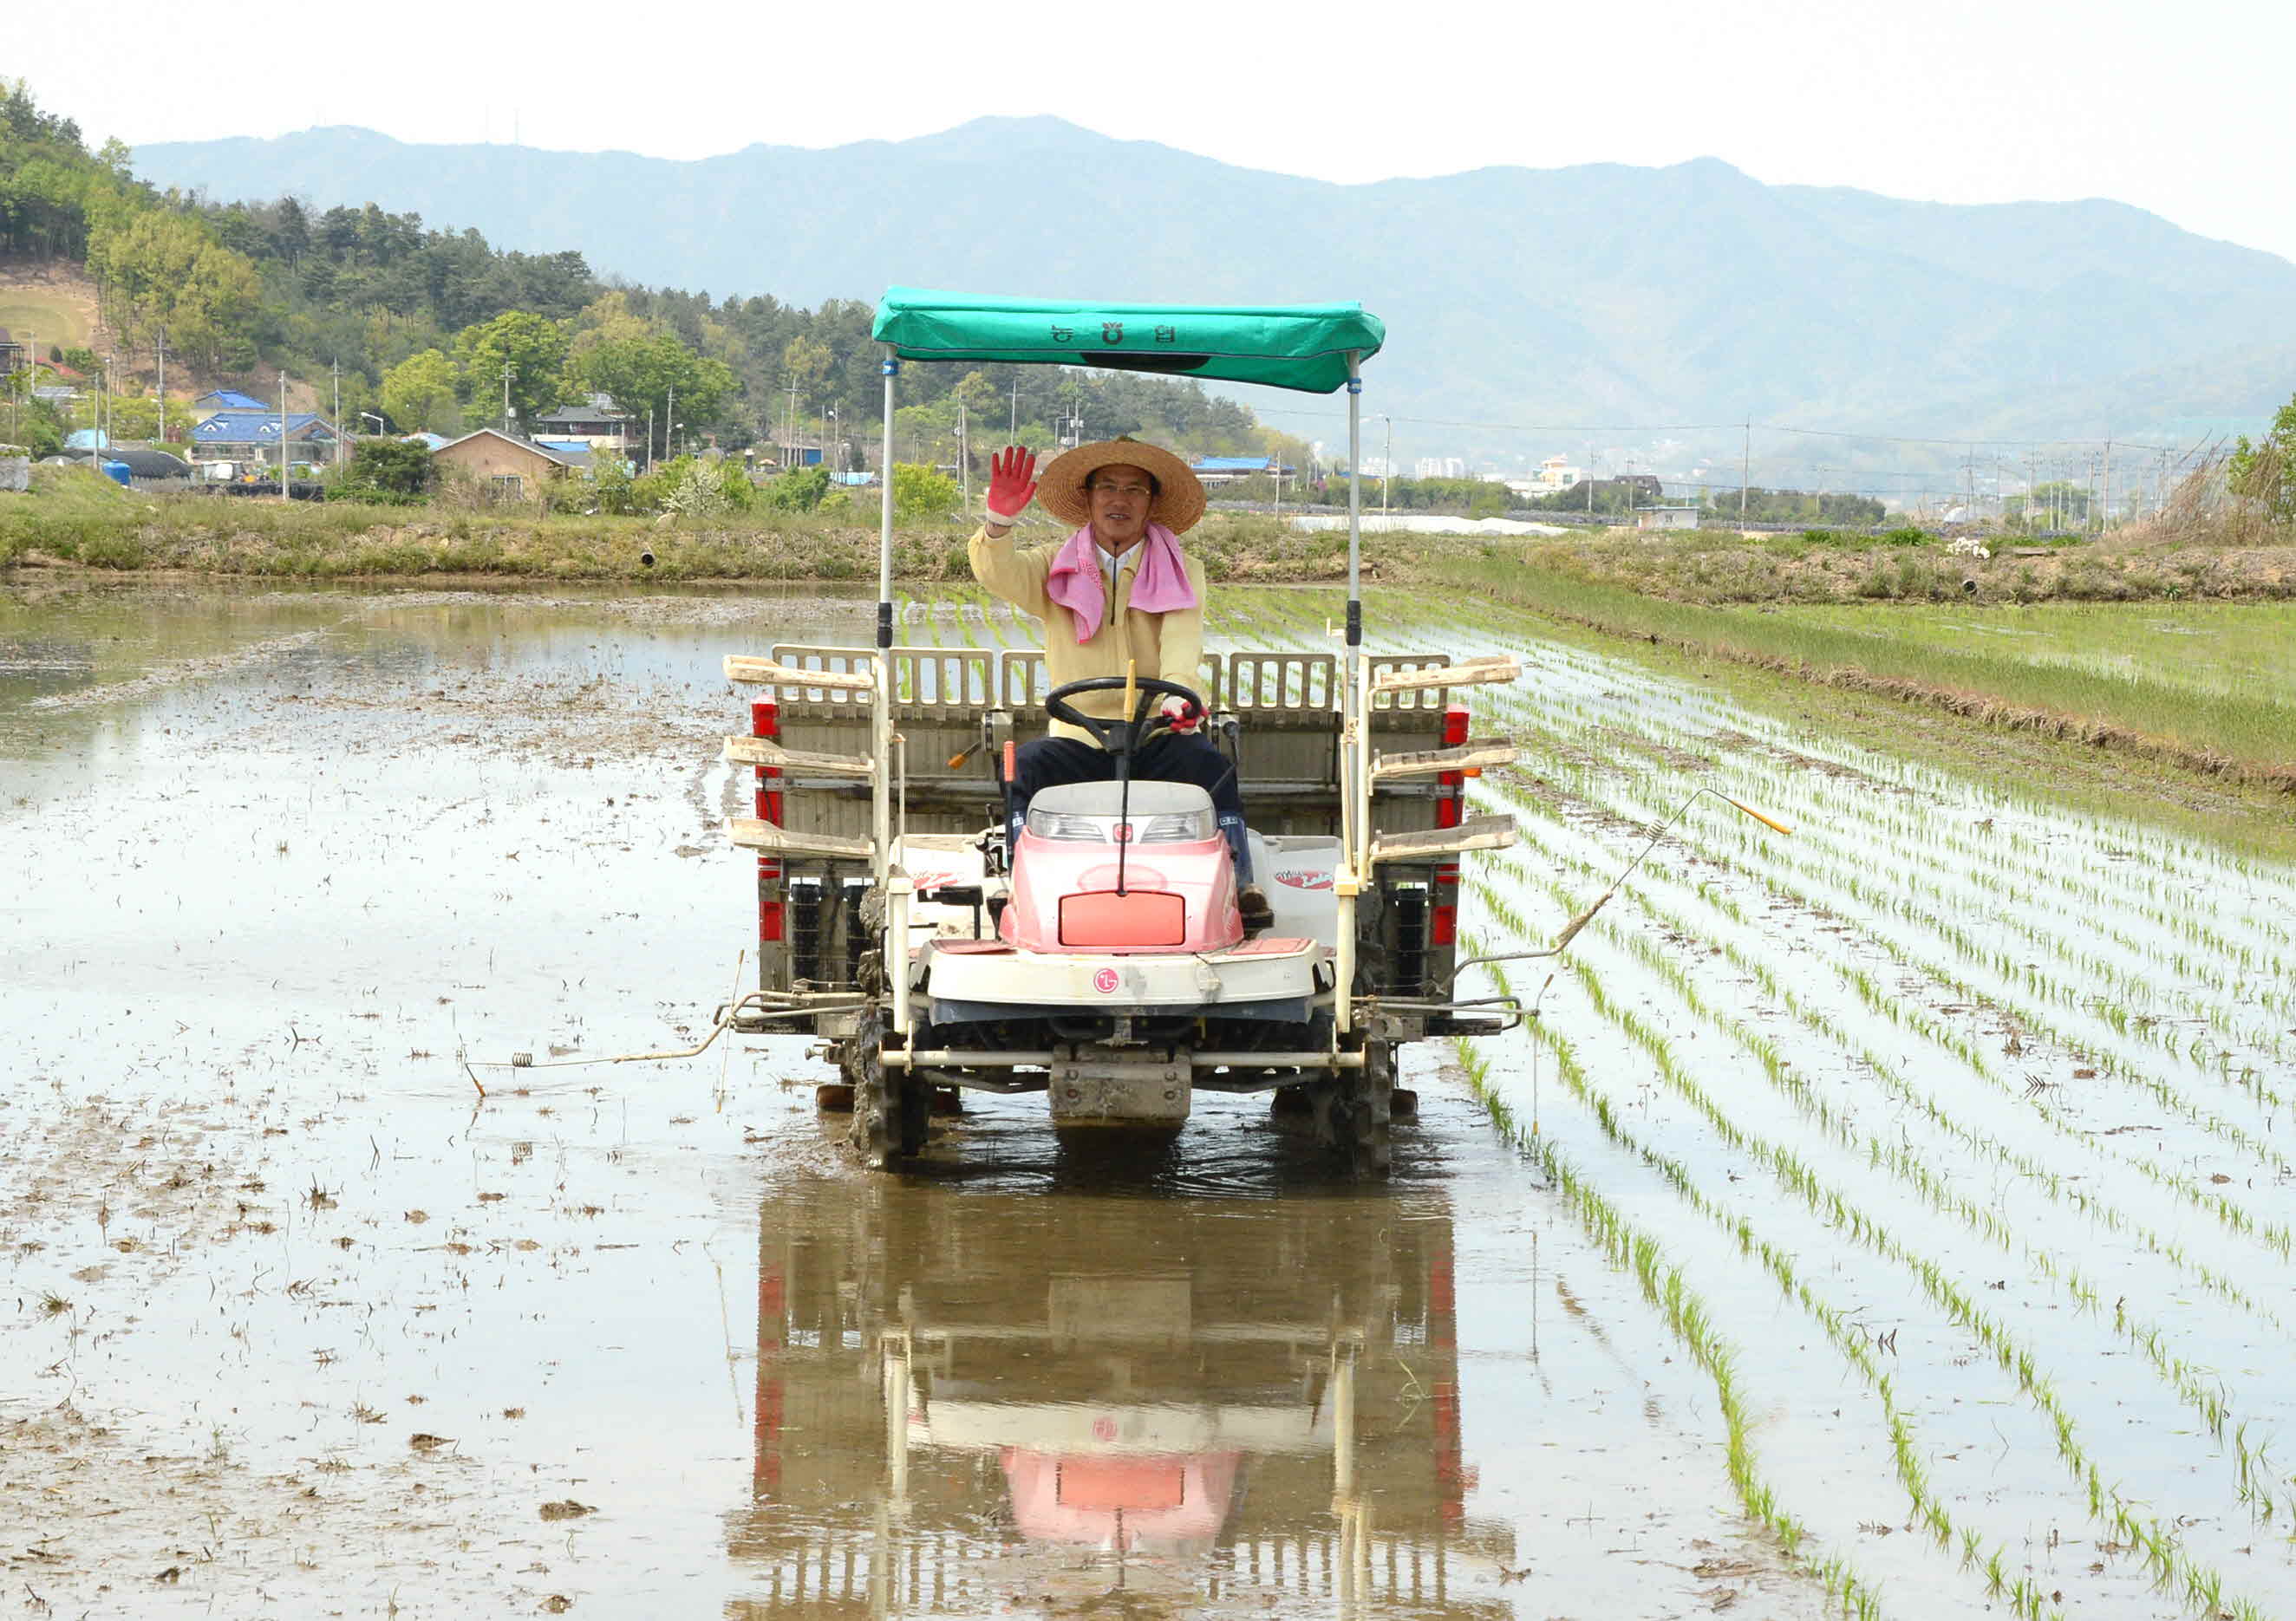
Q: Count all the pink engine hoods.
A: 1